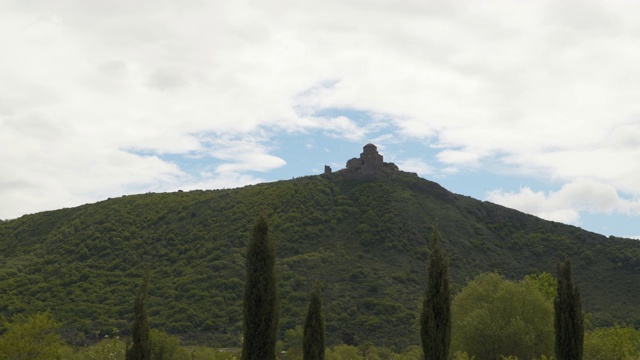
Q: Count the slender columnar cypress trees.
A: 5